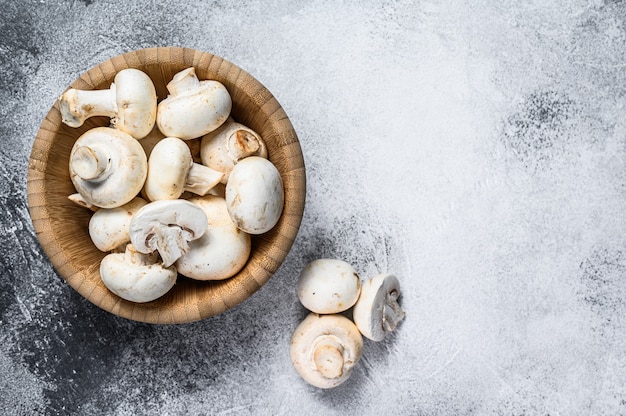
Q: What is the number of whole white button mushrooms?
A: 11